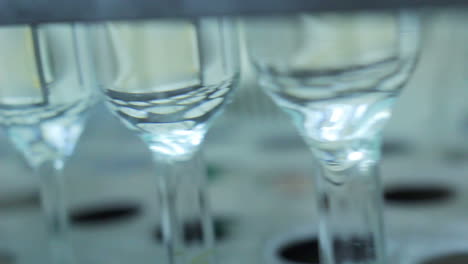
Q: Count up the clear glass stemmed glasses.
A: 3